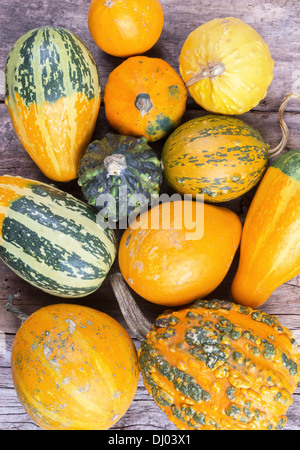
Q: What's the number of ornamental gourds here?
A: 11